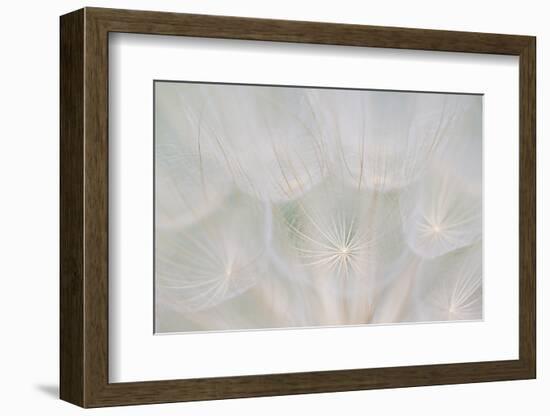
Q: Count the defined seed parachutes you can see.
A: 4